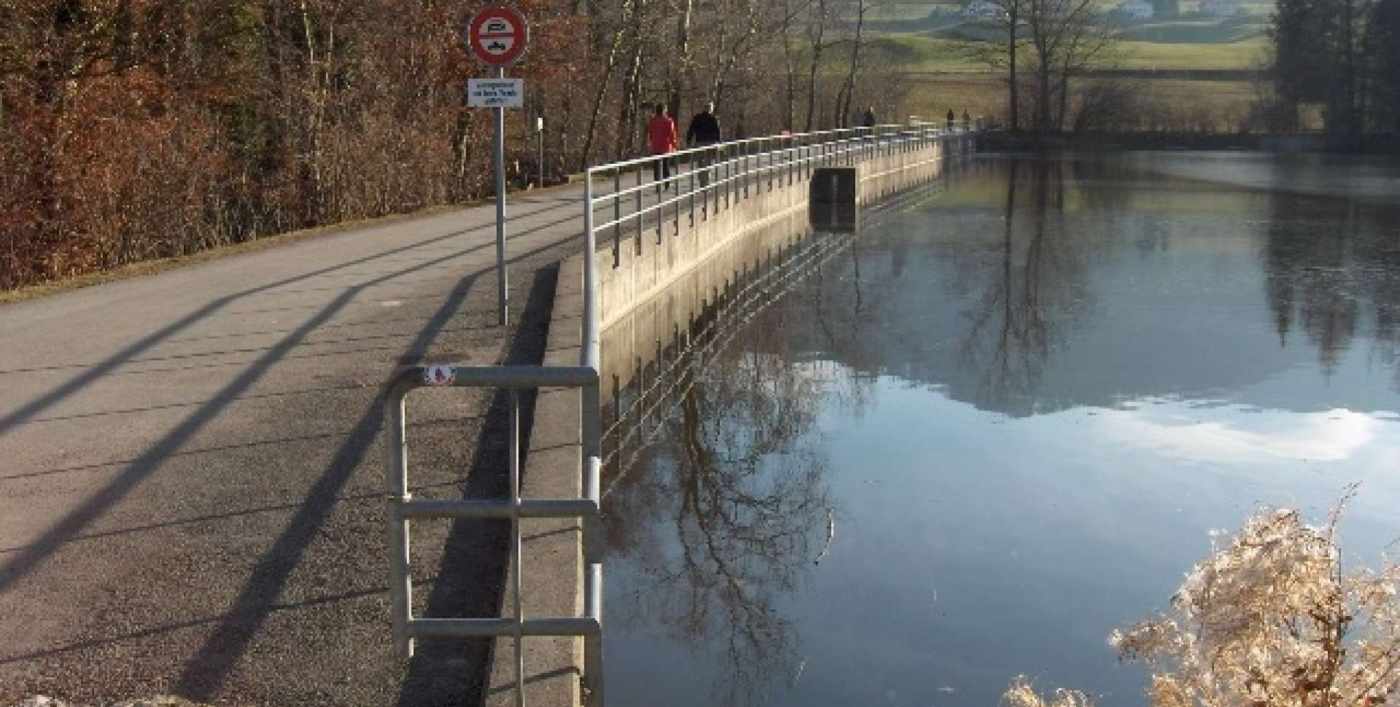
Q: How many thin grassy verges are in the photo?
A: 1